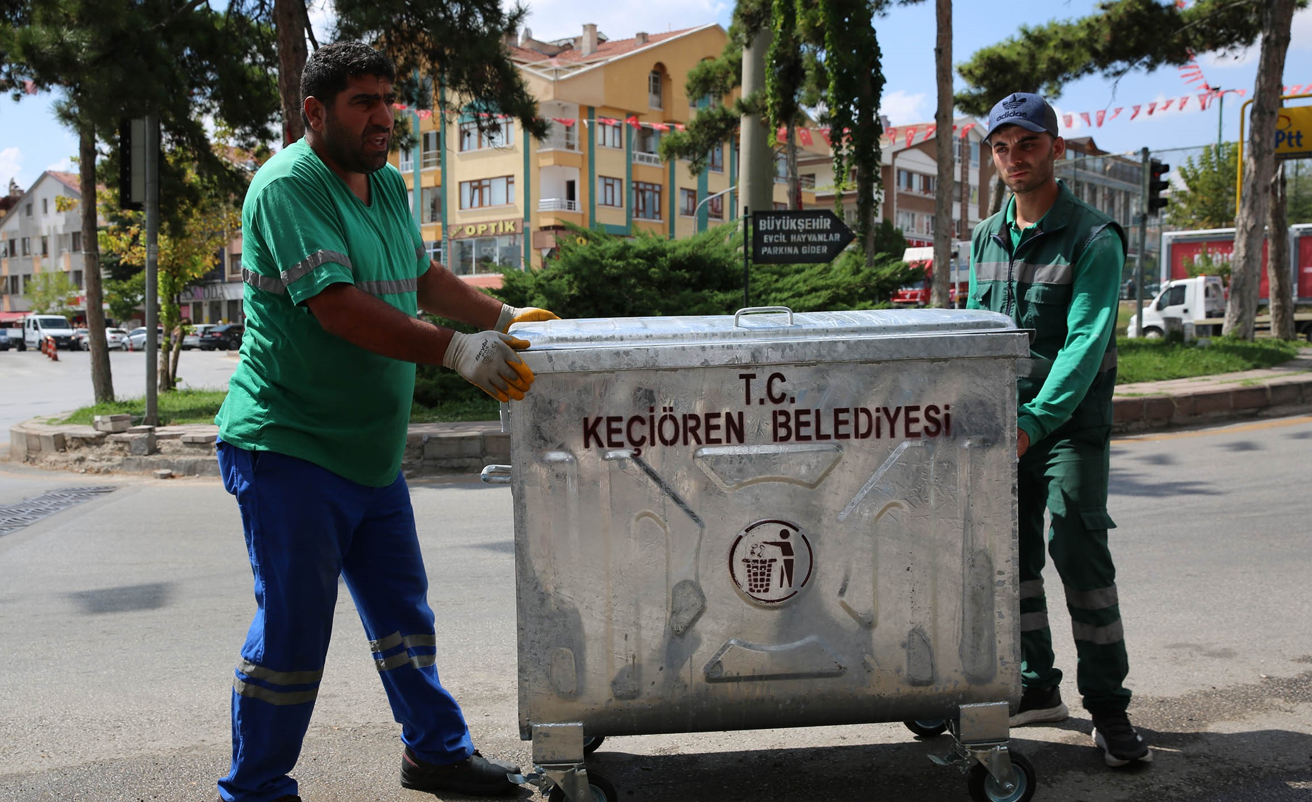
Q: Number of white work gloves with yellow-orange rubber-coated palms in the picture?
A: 2